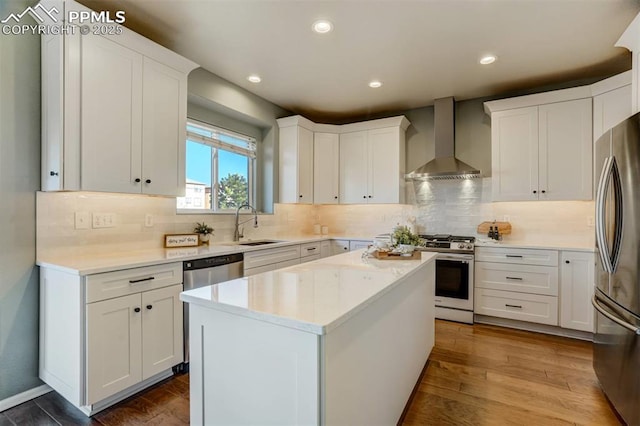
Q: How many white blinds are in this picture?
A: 1